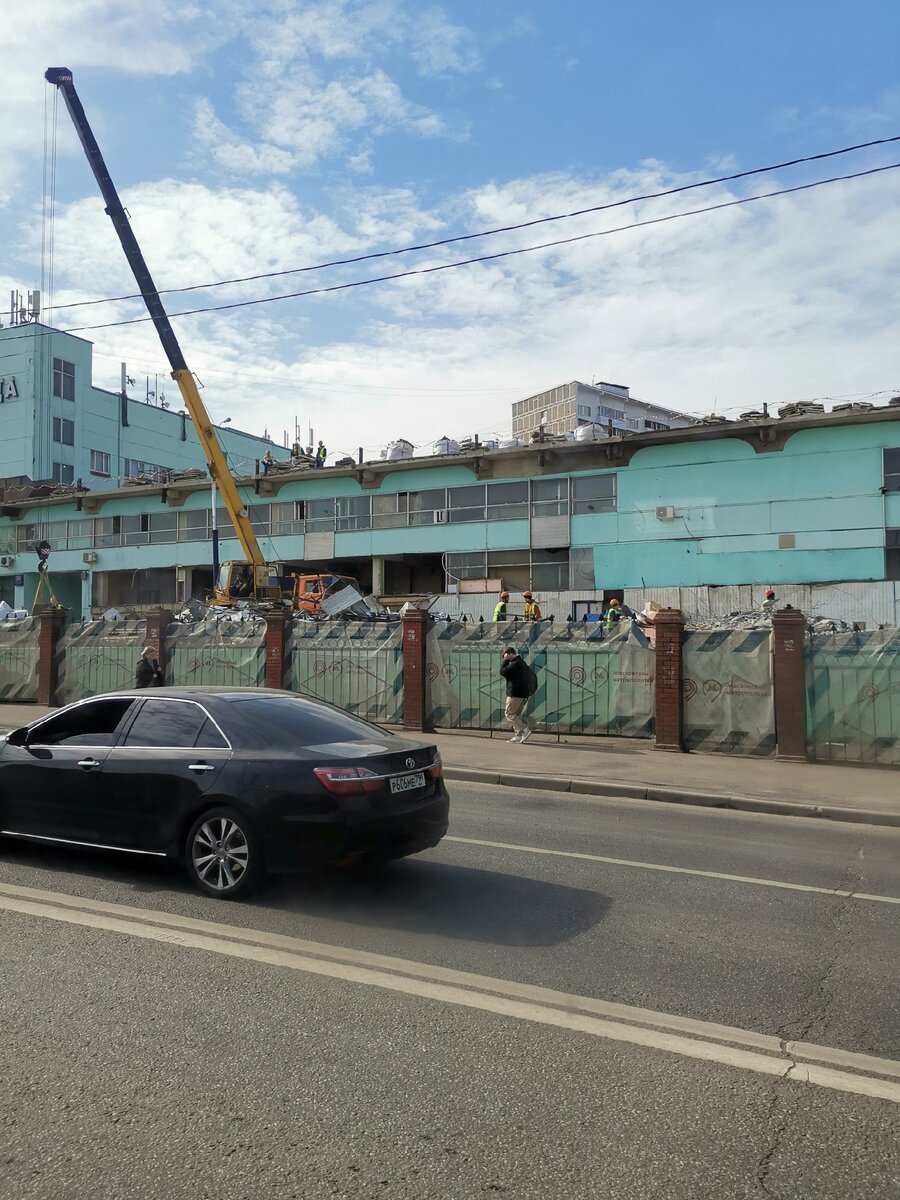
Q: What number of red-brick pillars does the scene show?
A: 6